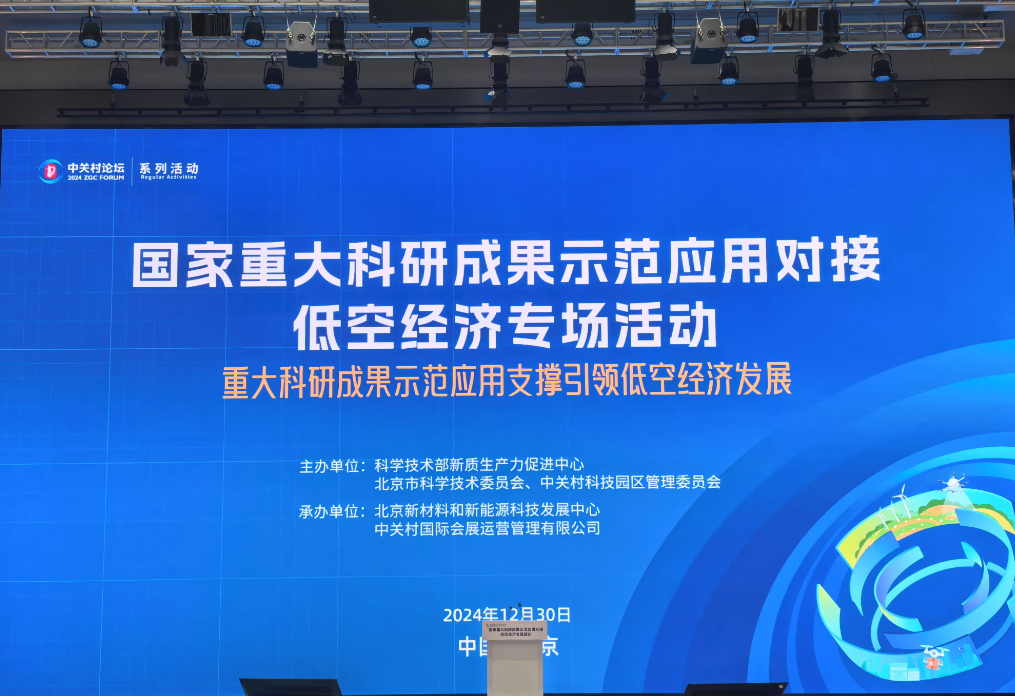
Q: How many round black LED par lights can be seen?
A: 12